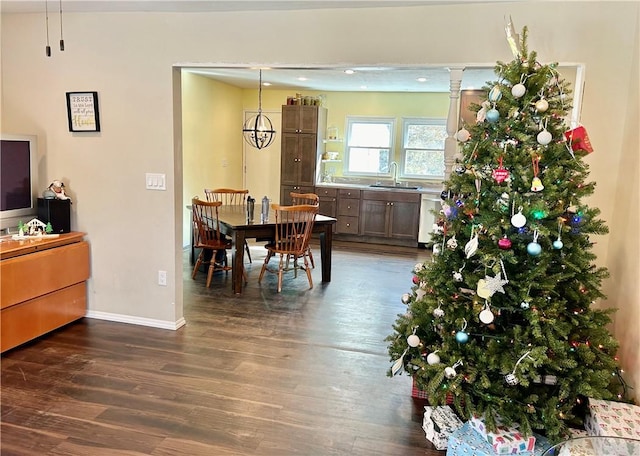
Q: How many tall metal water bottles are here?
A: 2